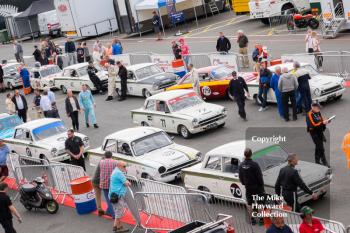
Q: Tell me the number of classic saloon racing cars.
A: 11